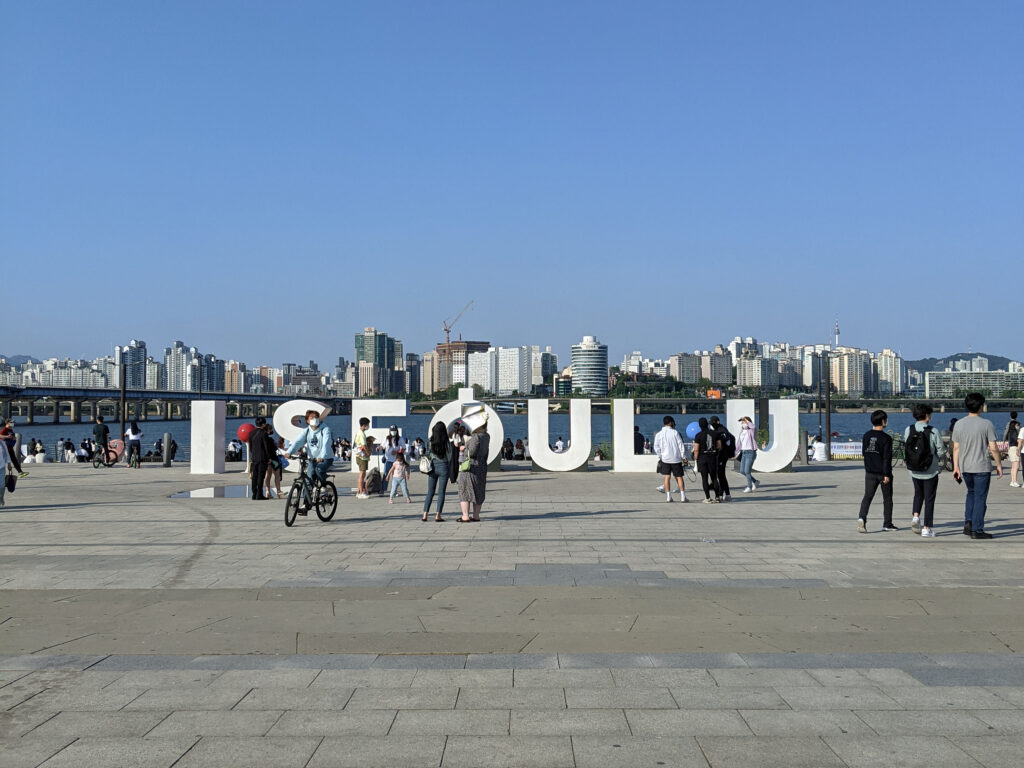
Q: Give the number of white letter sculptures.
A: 7